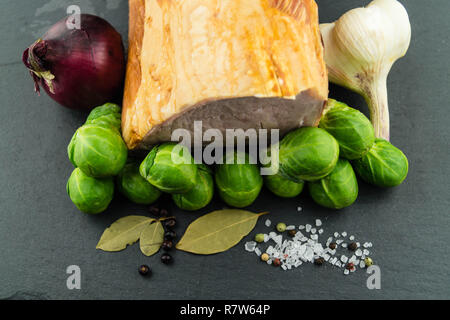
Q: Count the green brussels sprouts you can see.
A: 12